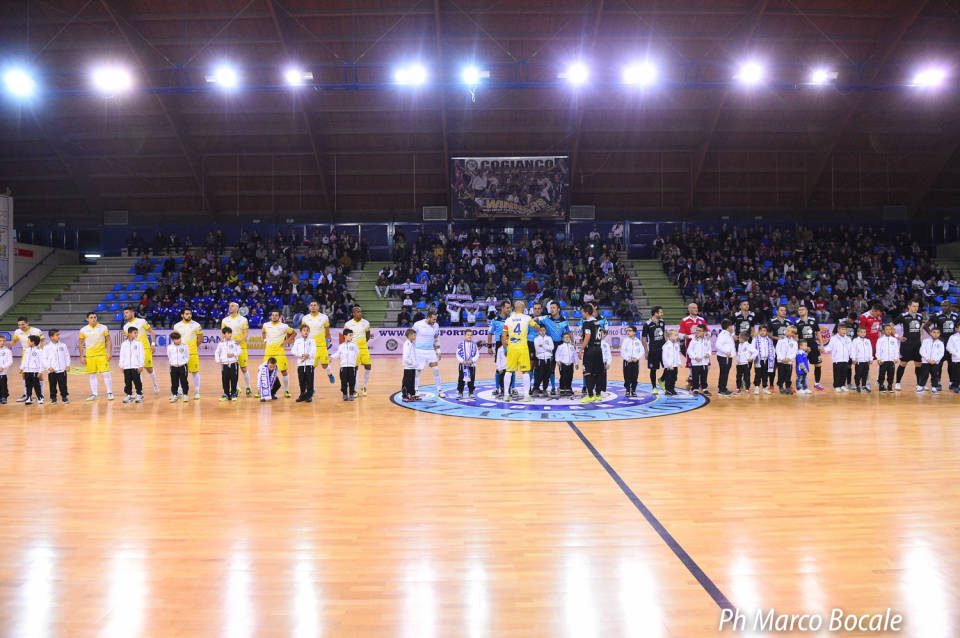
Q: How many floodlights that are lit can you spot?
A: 11